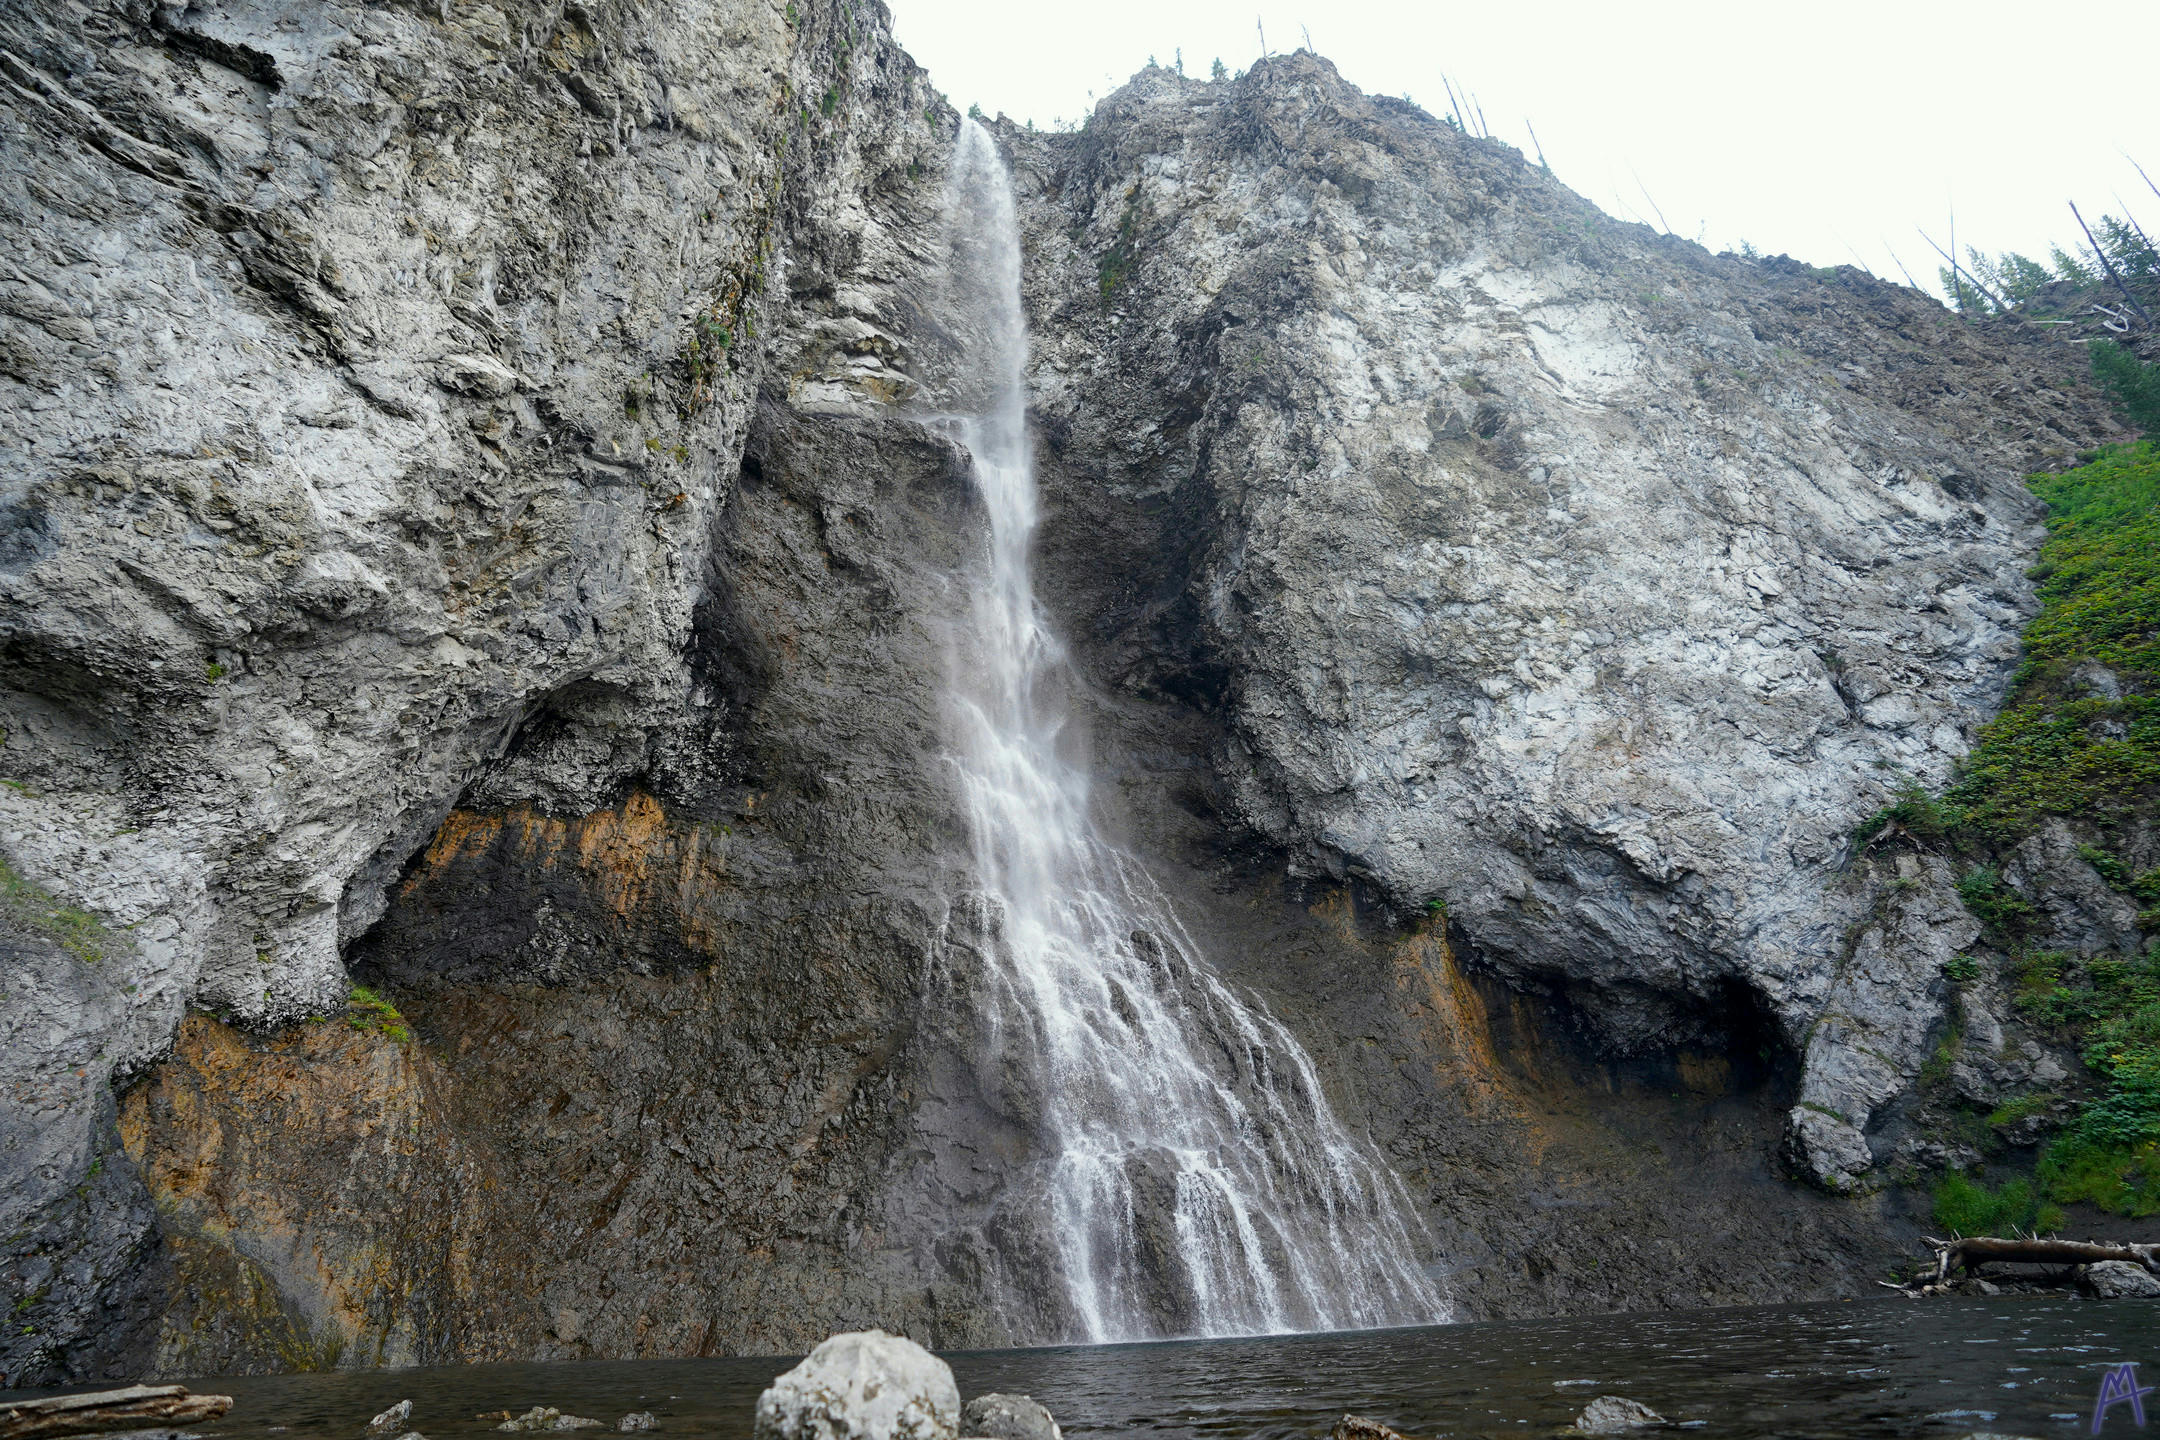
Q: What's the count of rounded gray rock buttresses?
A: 2